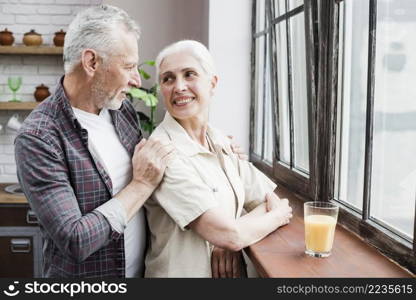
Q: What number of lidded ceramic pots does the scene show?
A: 4